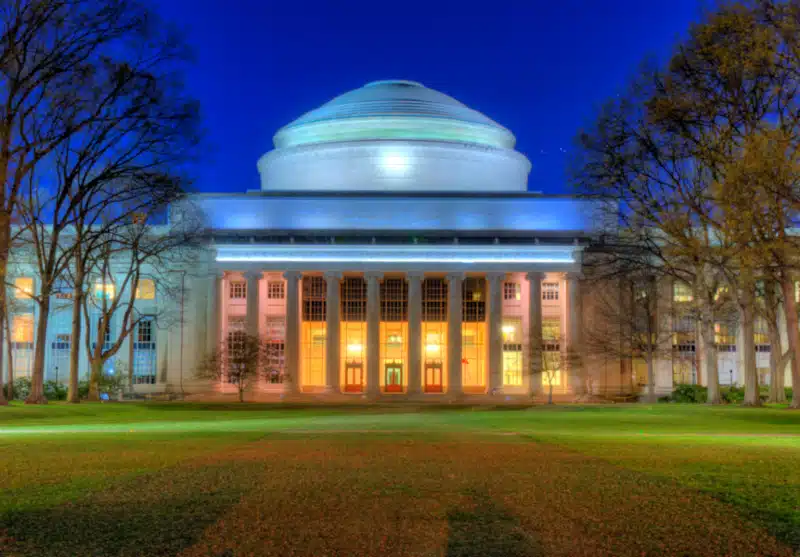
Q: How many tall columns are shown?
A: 10